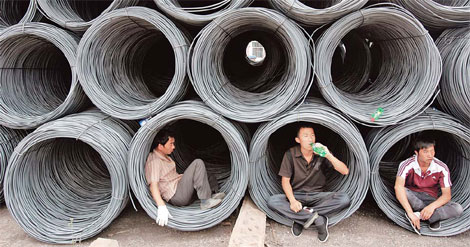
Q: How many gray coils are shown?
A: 15